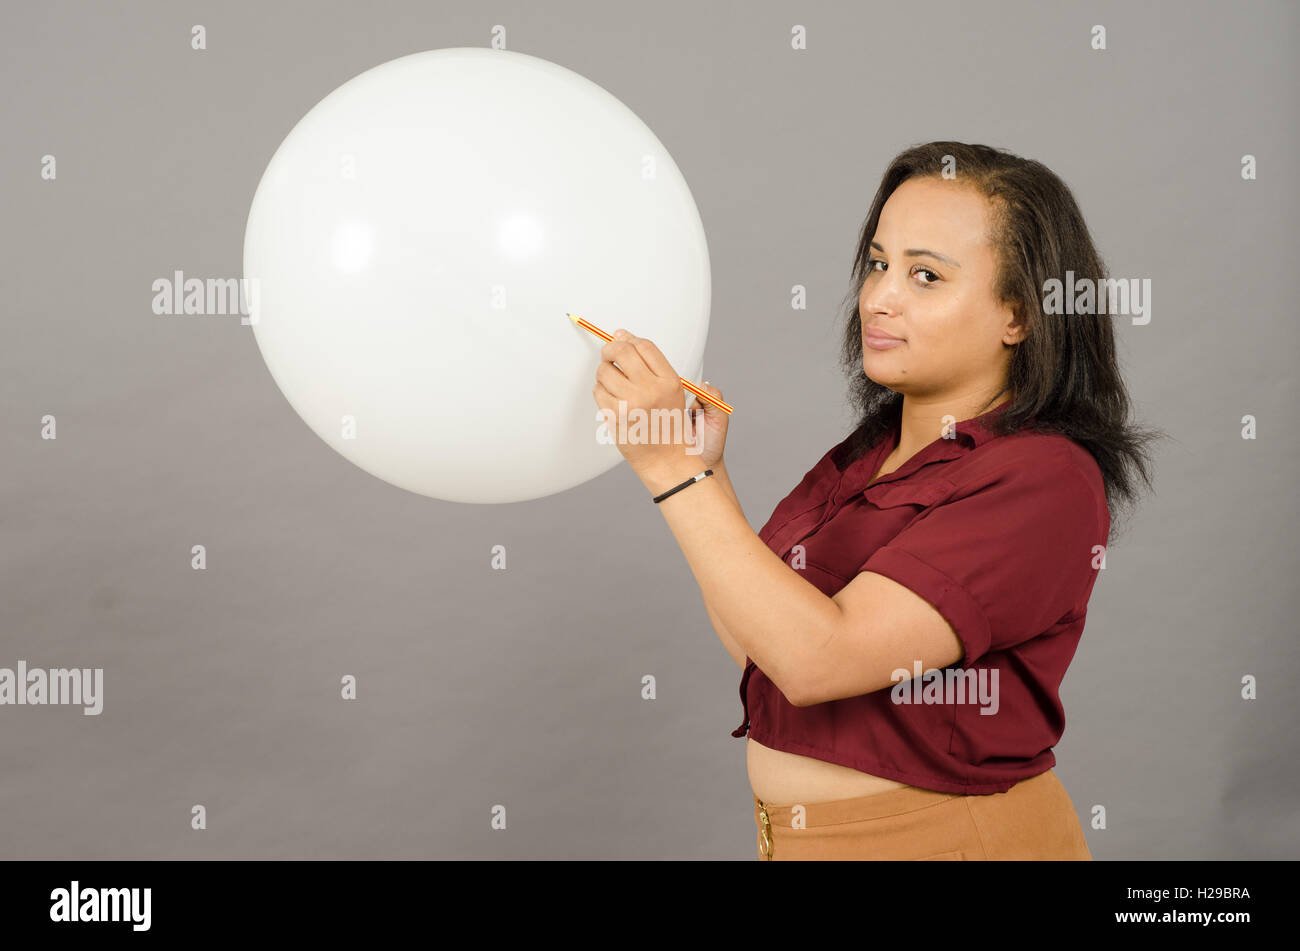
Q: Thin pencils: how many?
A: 1